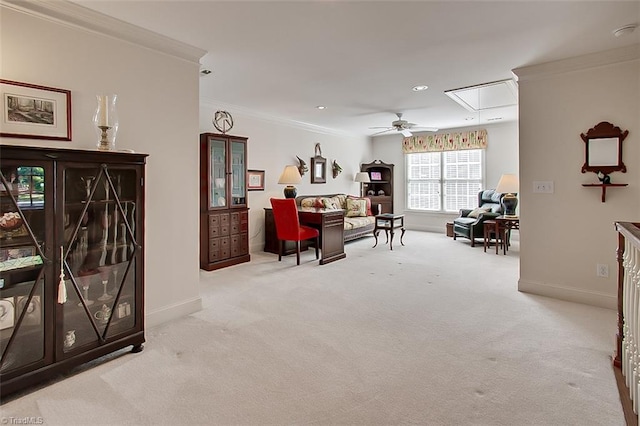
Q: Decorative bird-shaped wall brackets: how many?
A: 2